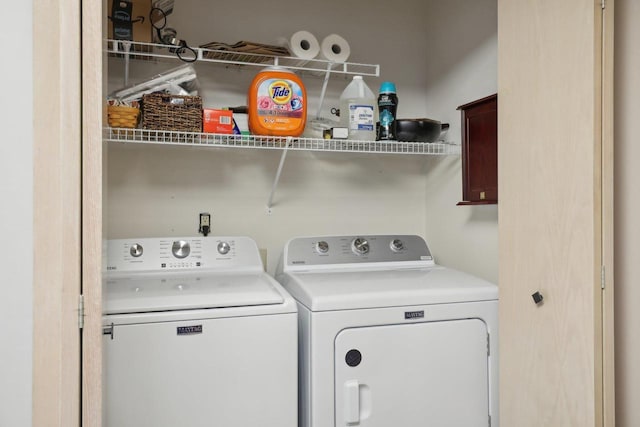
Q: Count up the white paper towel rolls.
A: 2